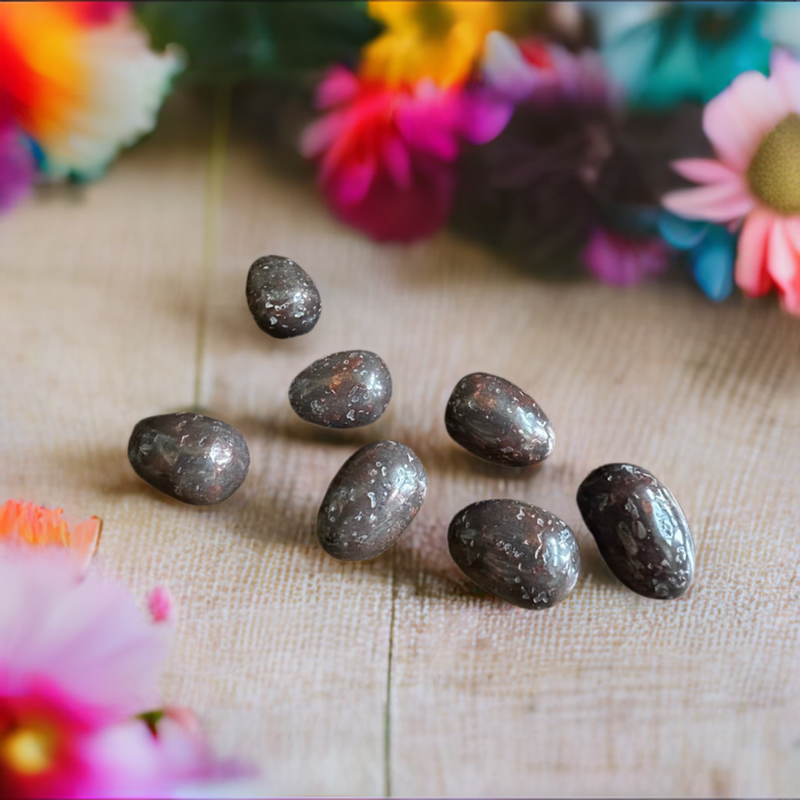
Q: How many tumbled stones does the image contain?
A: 7